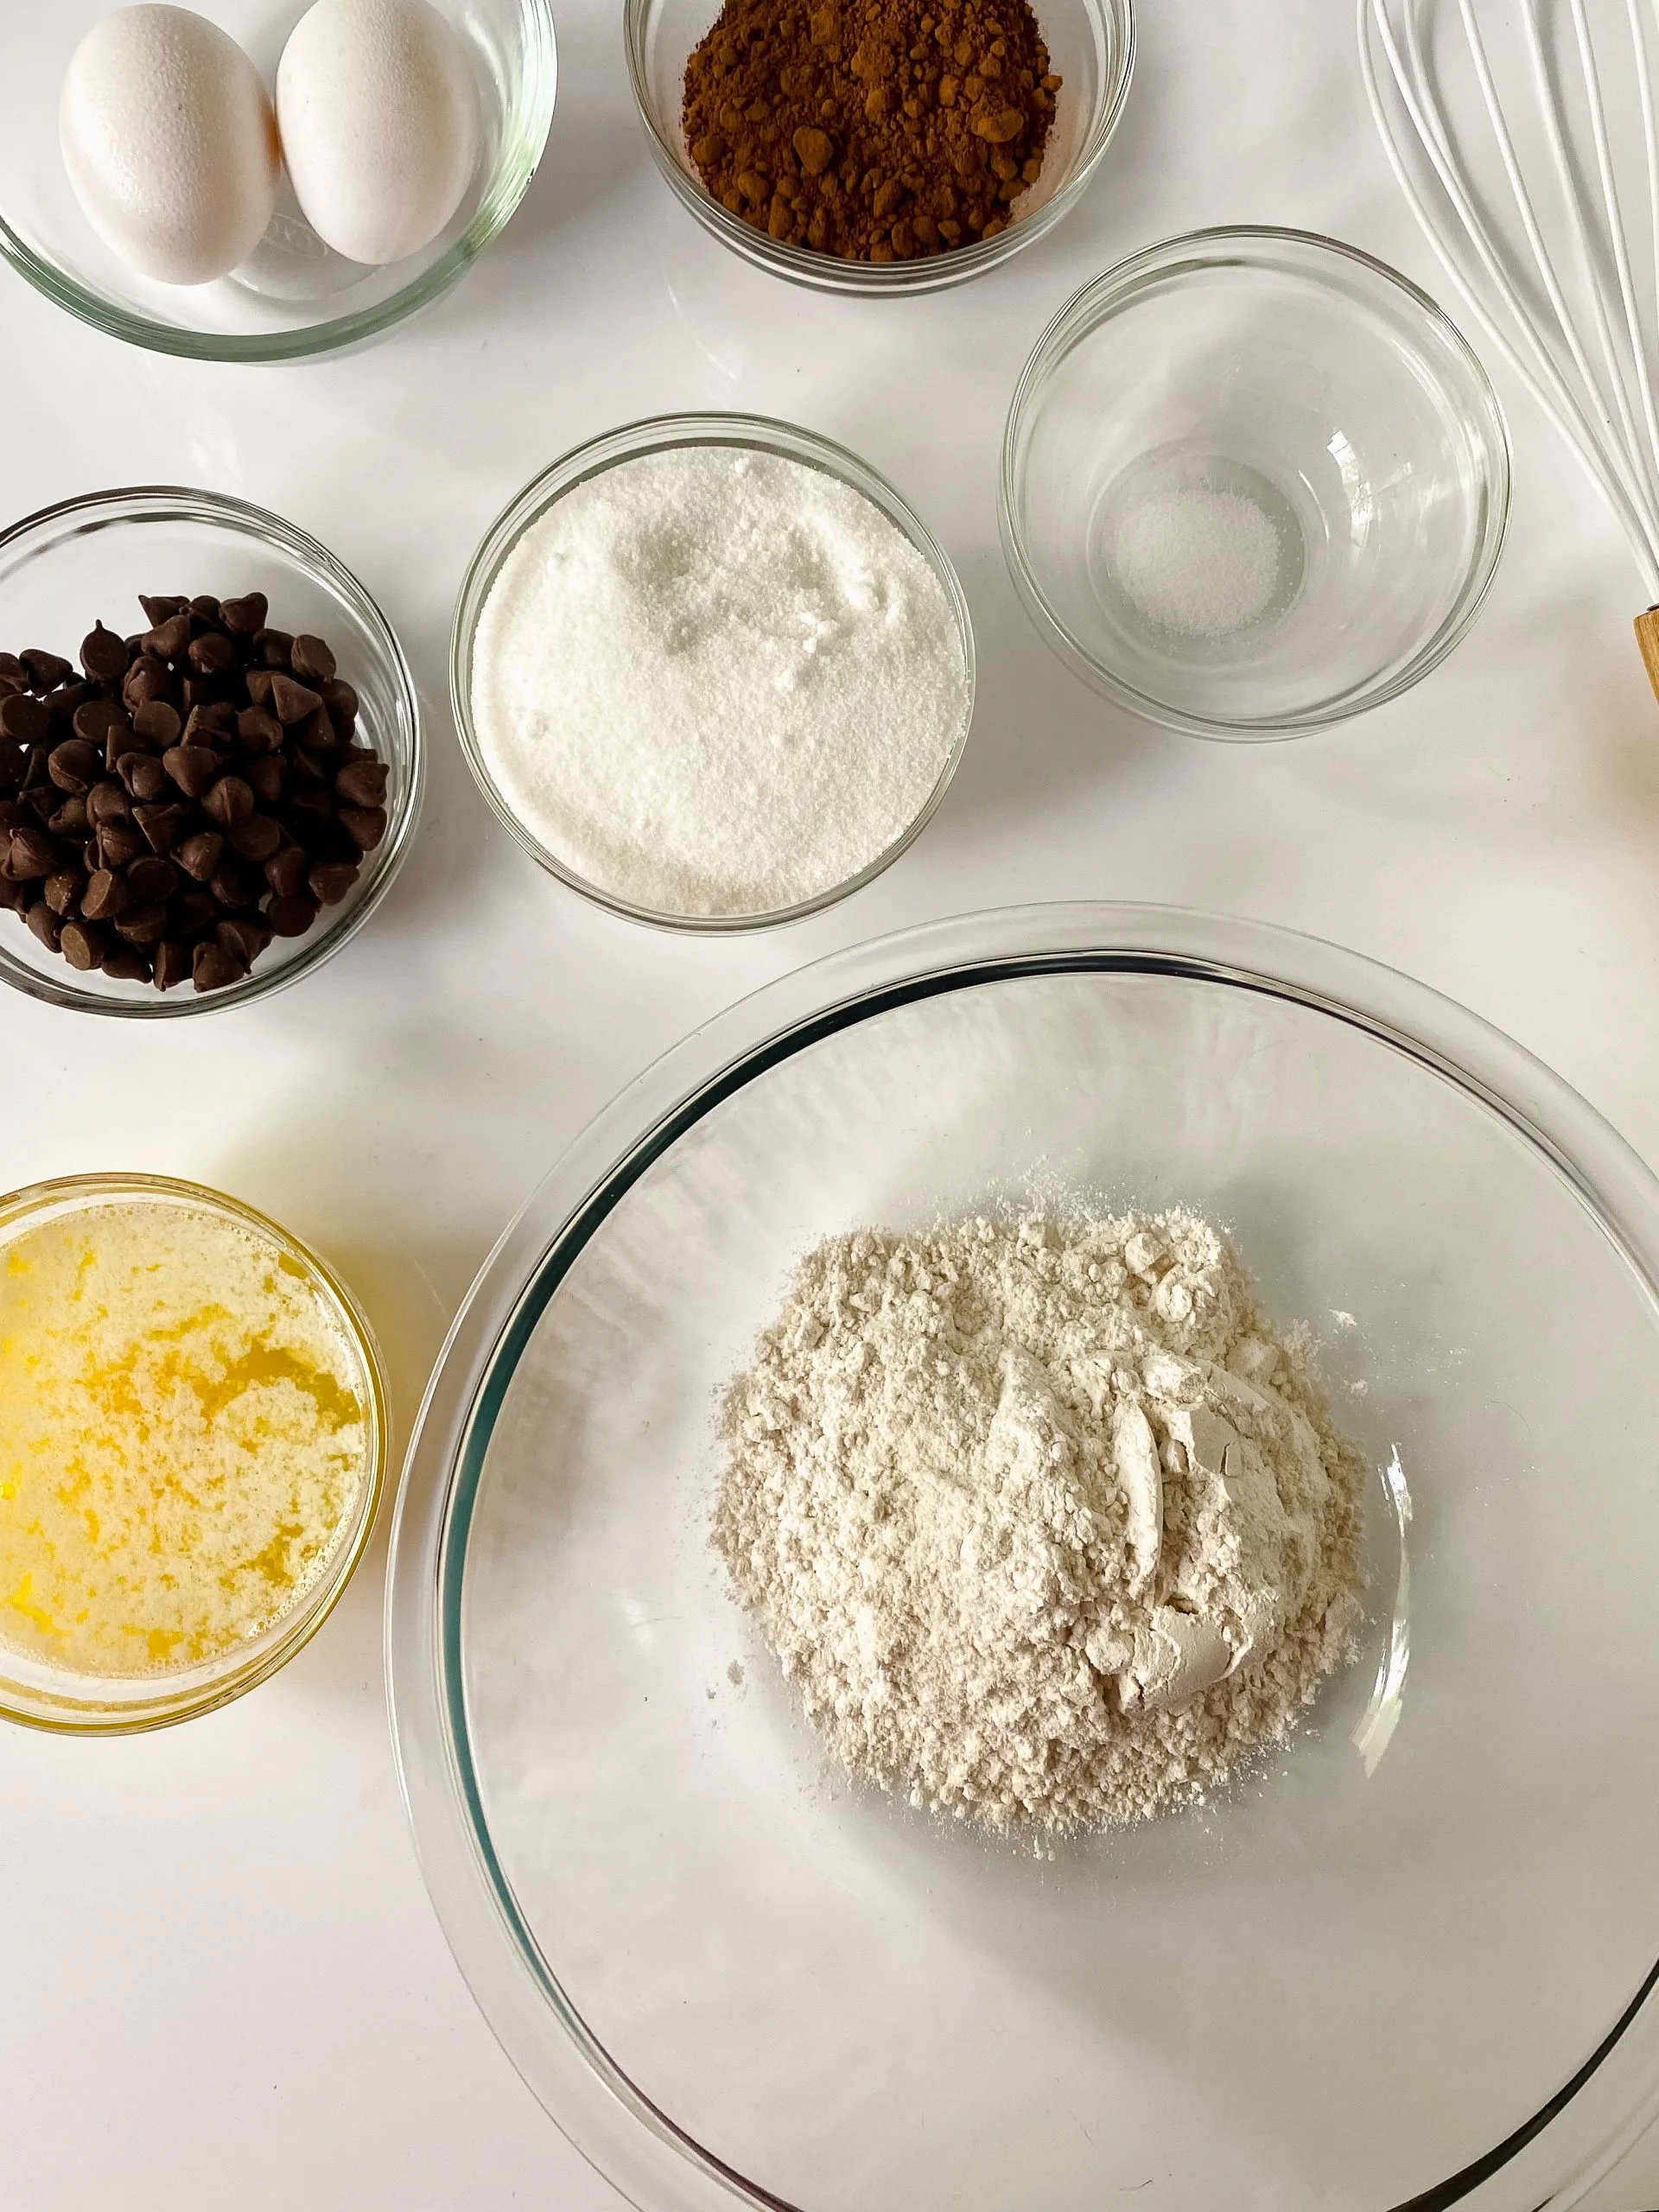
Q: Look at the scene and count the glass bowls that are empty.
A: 0